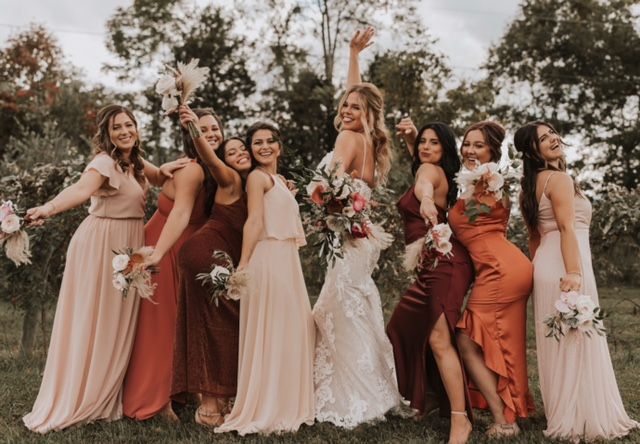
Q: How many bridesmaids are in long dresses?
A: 7